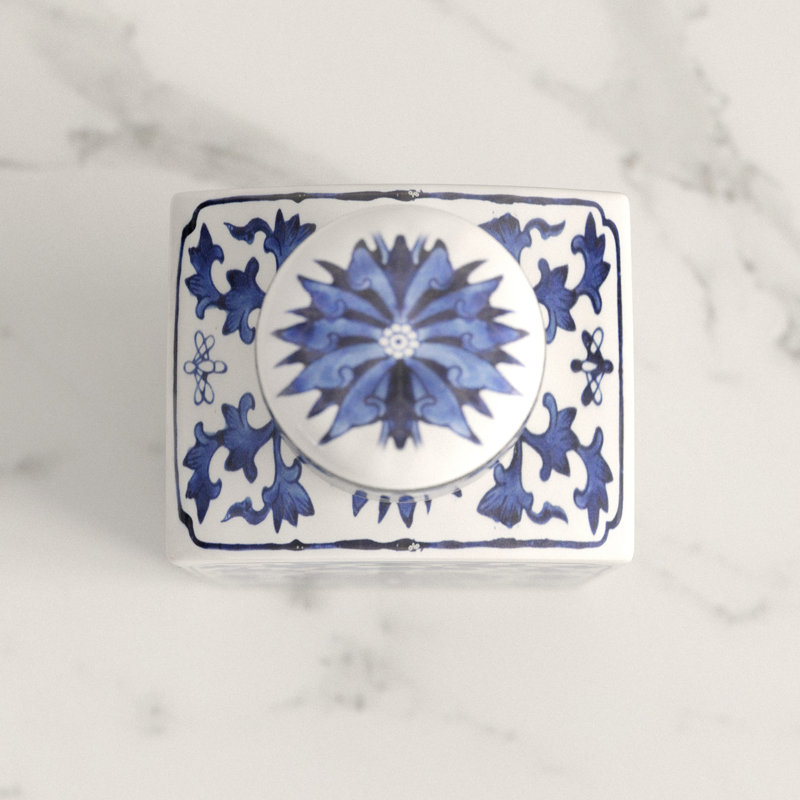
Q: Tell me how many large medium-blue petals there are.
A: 10